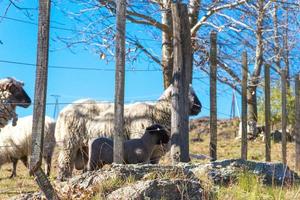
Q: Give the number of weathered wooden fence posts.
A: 8